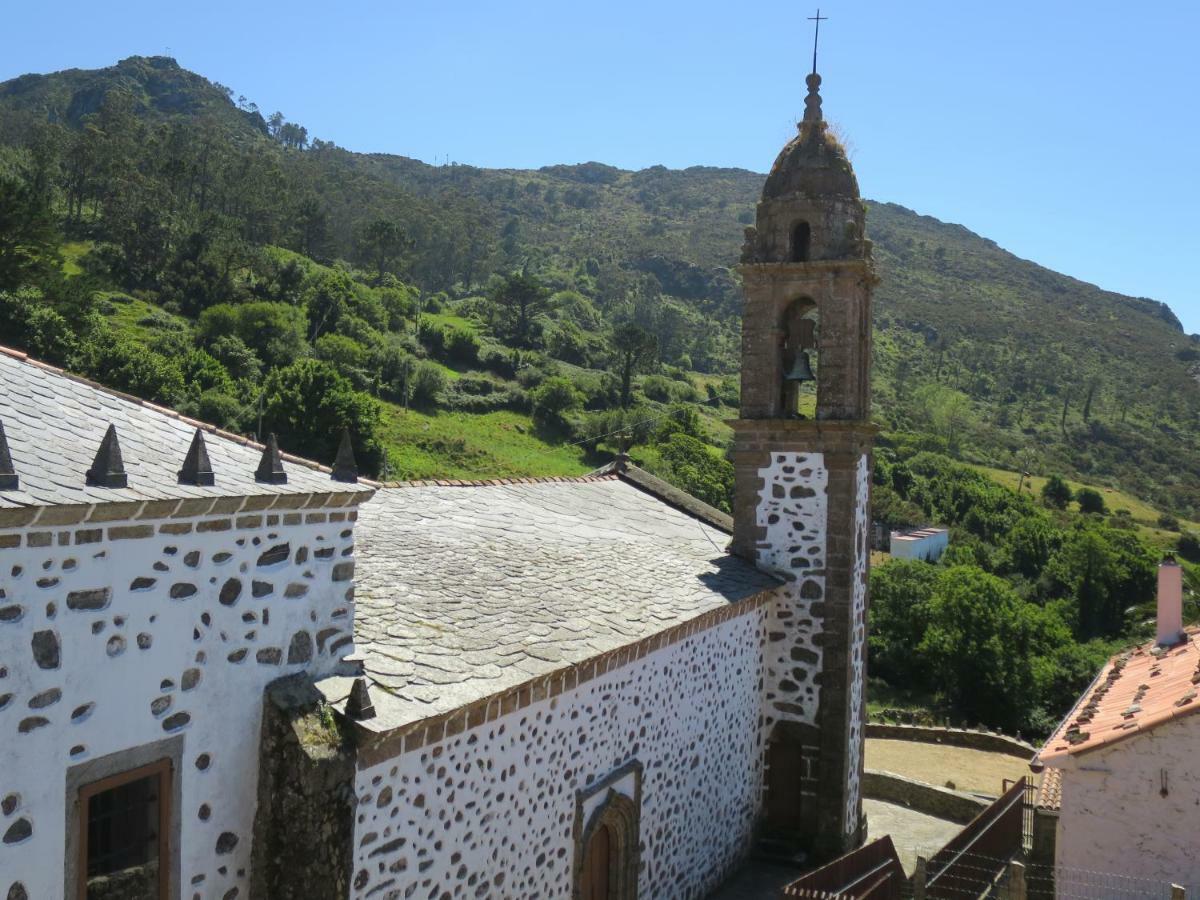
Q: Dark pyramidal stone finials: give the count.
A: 6